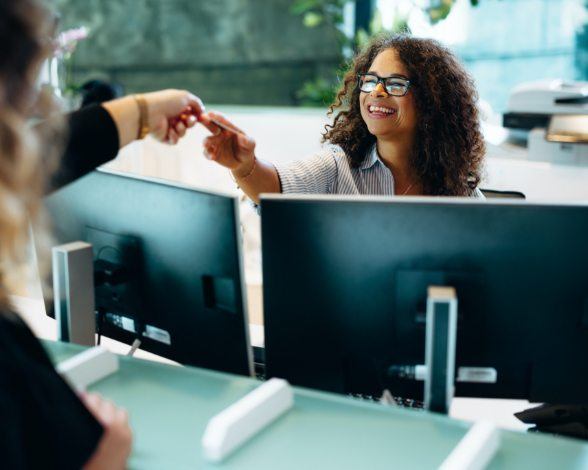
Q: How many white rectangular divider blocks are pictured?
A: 3